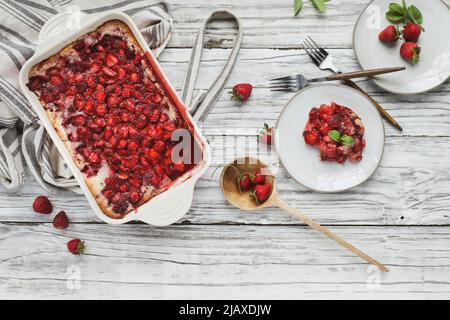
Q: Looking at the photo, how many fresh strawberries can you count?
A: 11